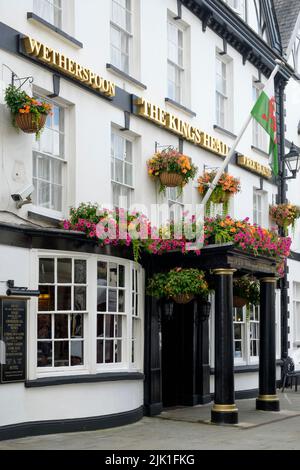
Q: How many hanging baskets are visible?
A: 6